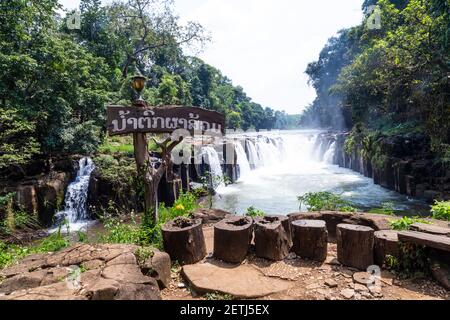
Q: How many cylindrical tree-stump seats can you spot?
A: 6